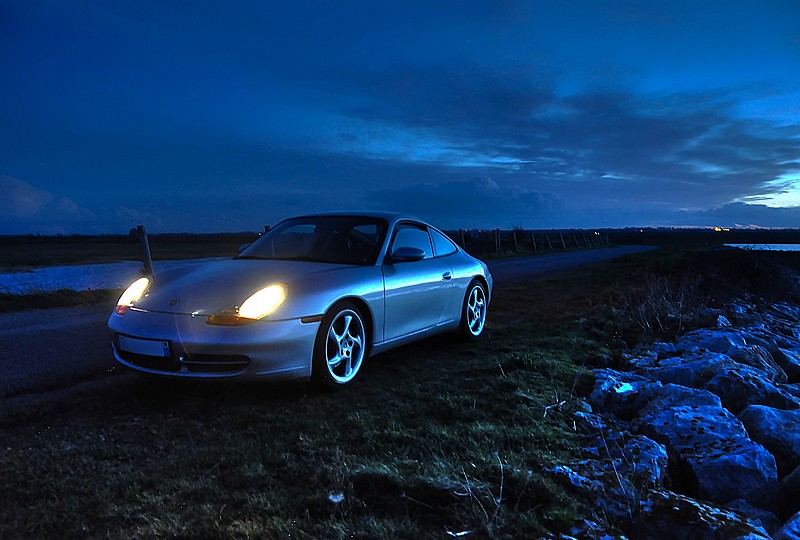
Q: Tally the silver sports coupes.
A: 1